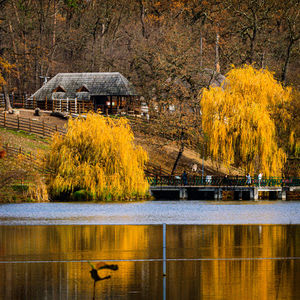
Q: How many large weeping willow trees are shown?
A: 2